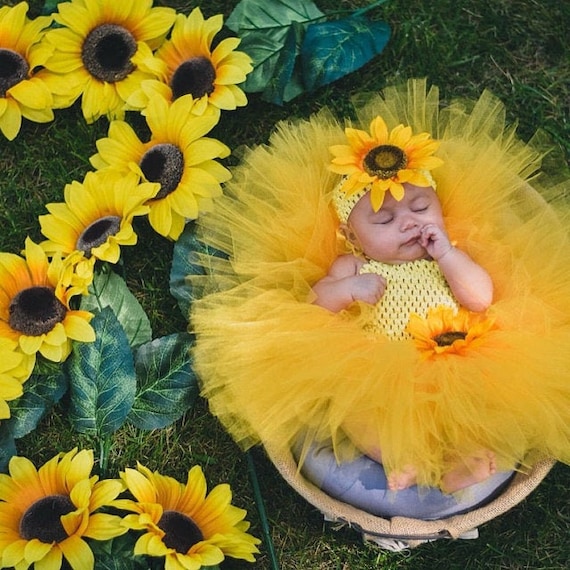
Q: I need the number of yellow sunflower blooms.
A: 11